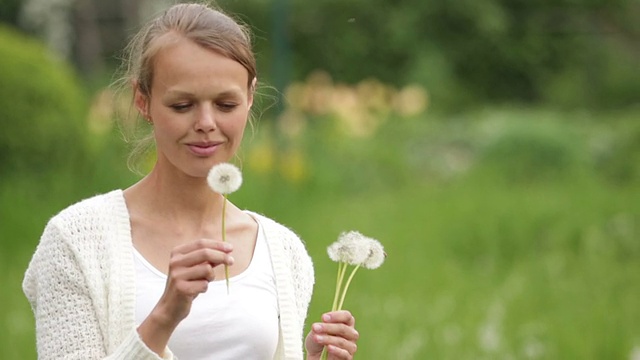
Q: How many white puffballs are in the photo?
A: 4